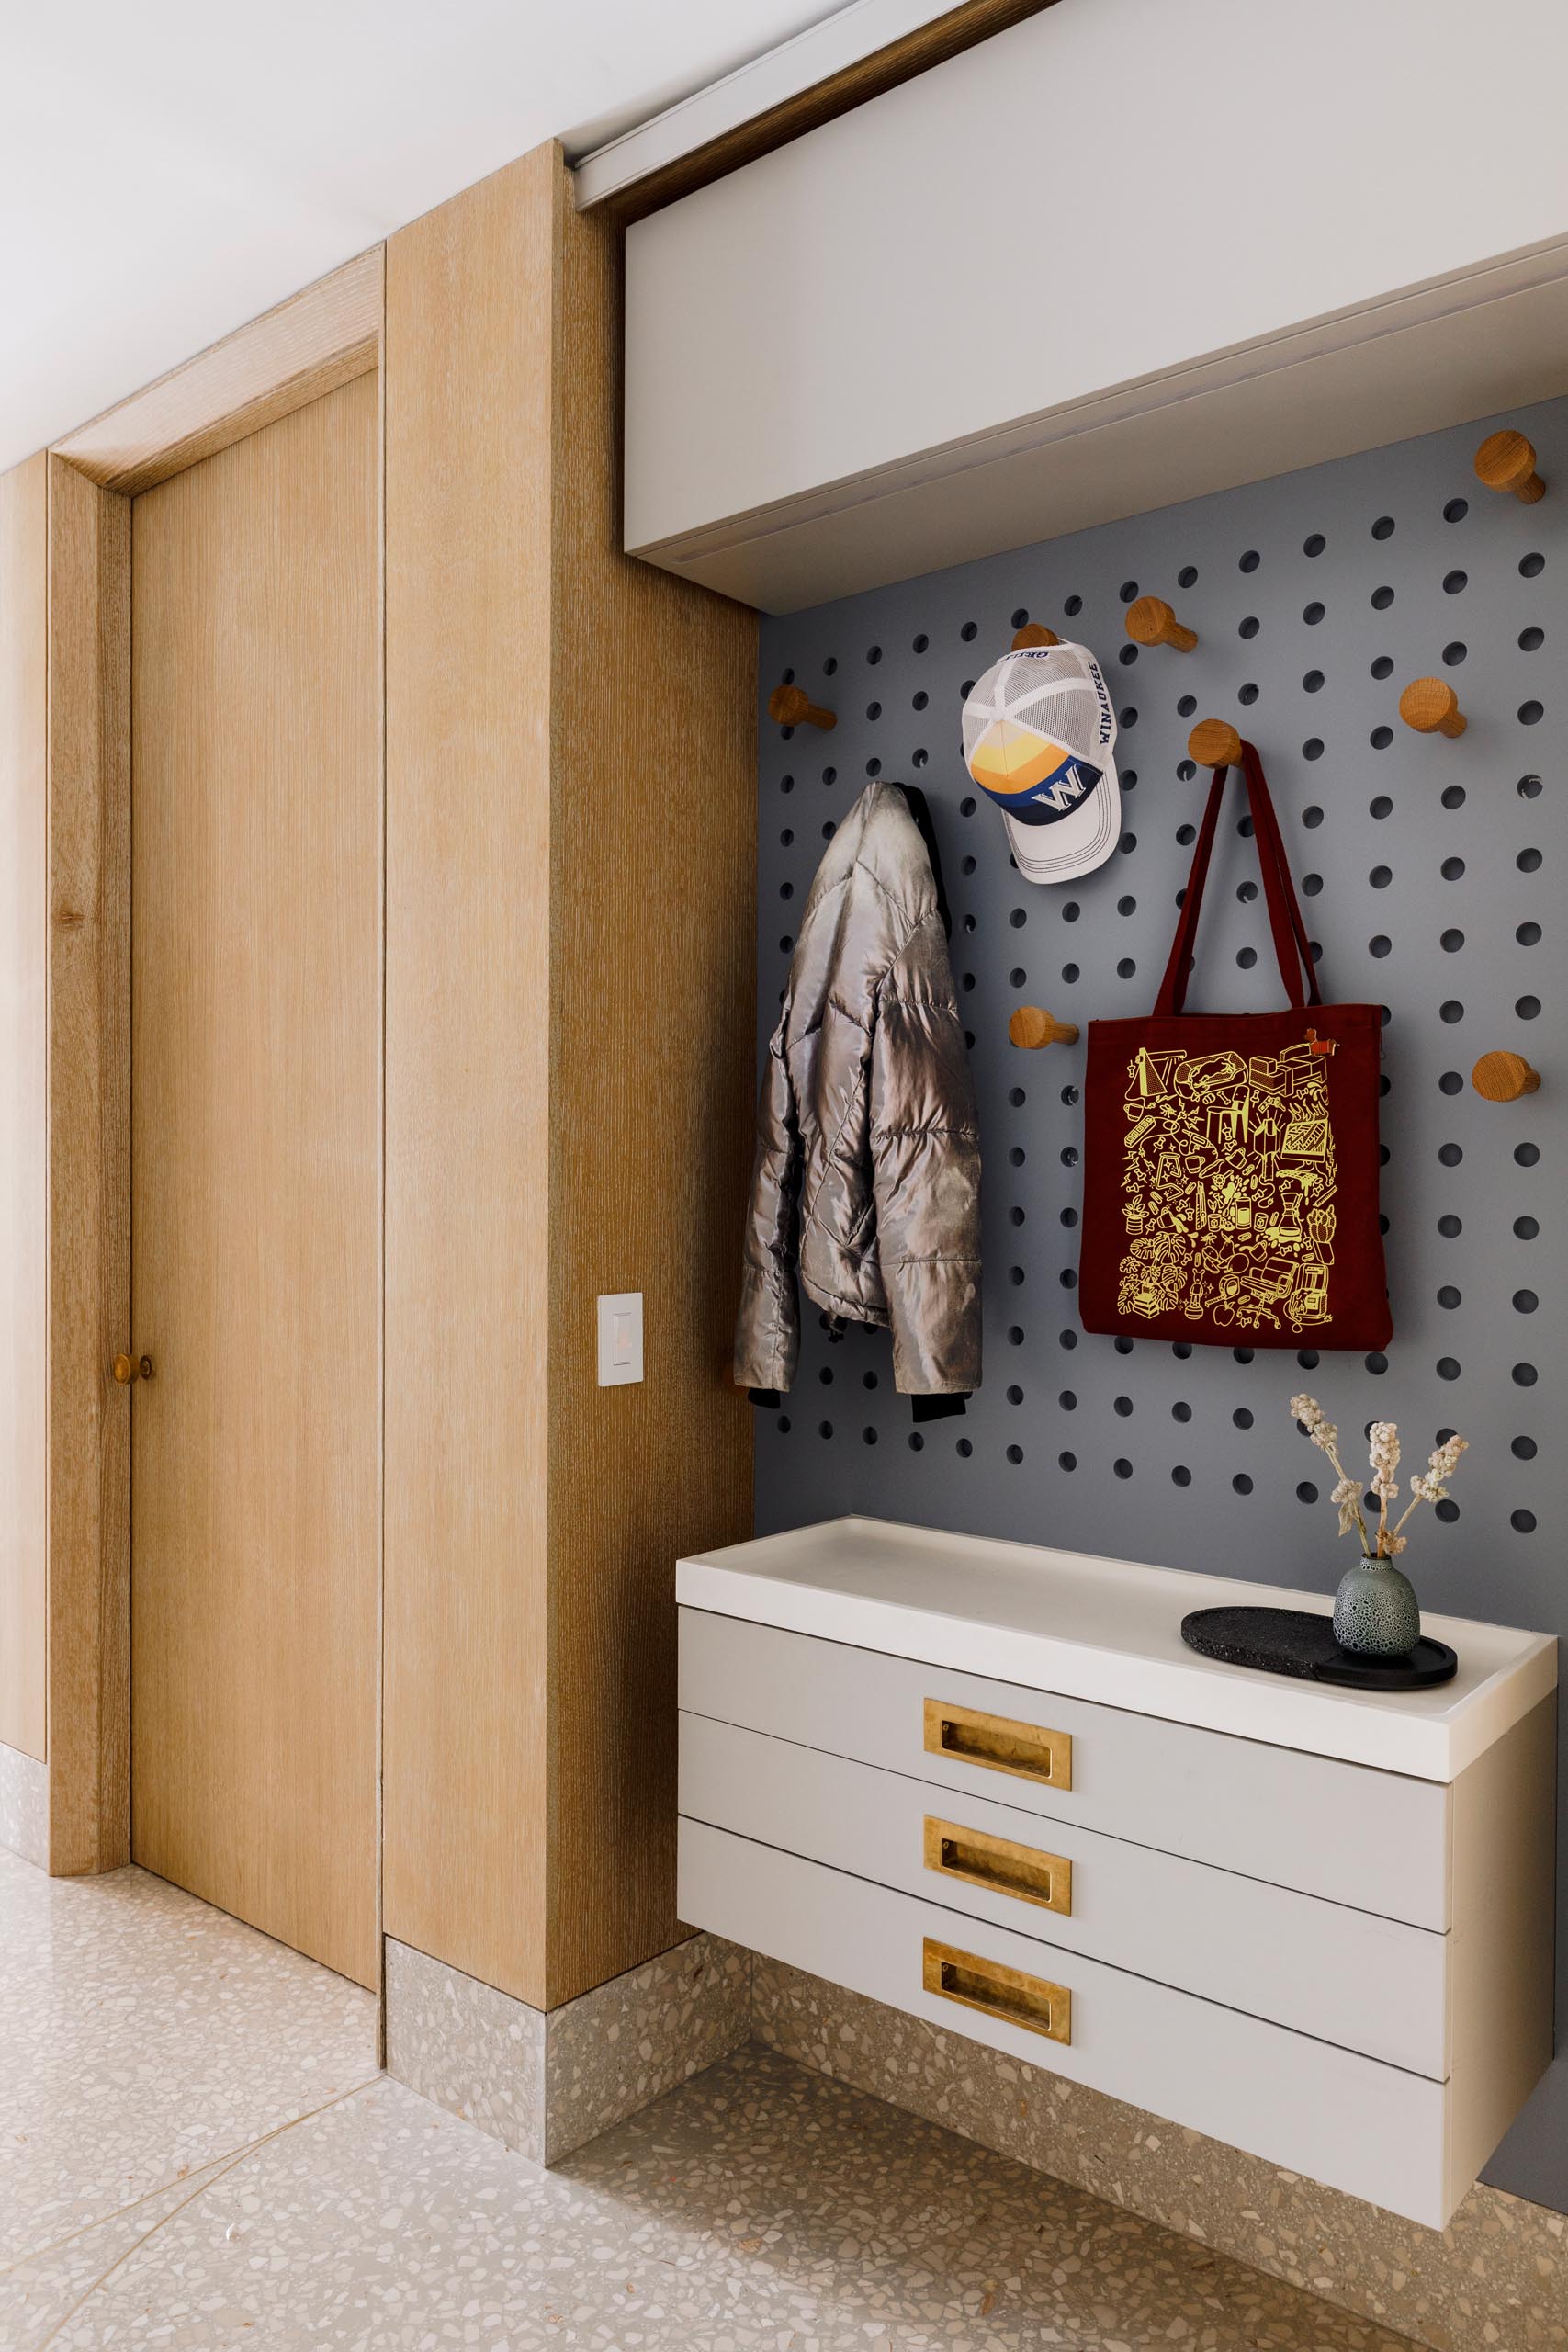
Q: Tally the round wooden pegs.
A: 8